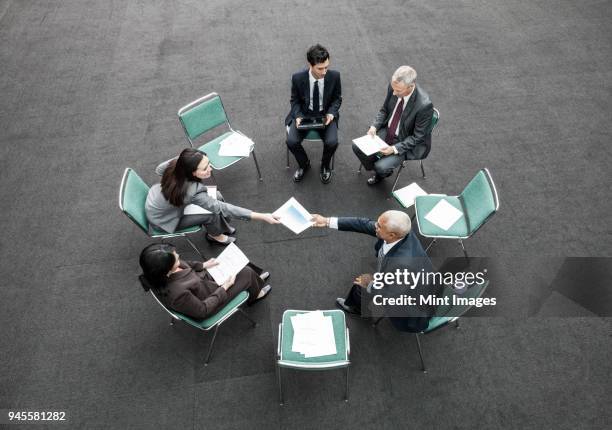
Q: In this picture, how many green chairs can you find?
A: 8